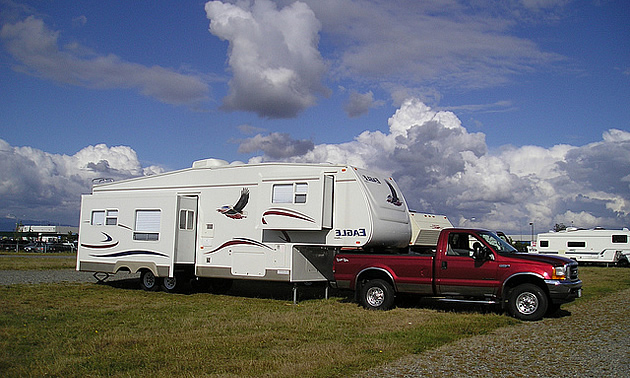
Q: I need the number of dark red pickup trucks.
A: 1